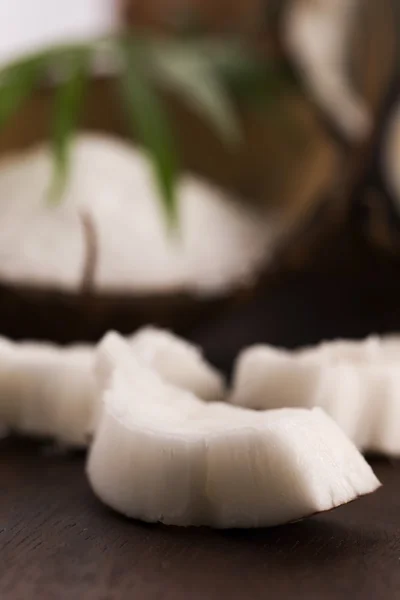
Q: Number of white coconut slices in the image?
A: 3